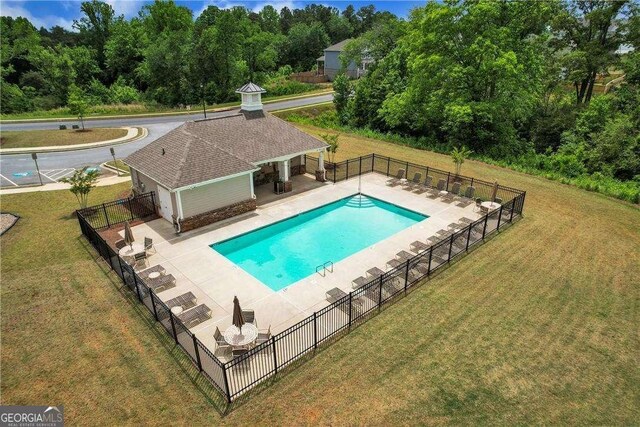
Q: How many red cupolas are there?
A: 0